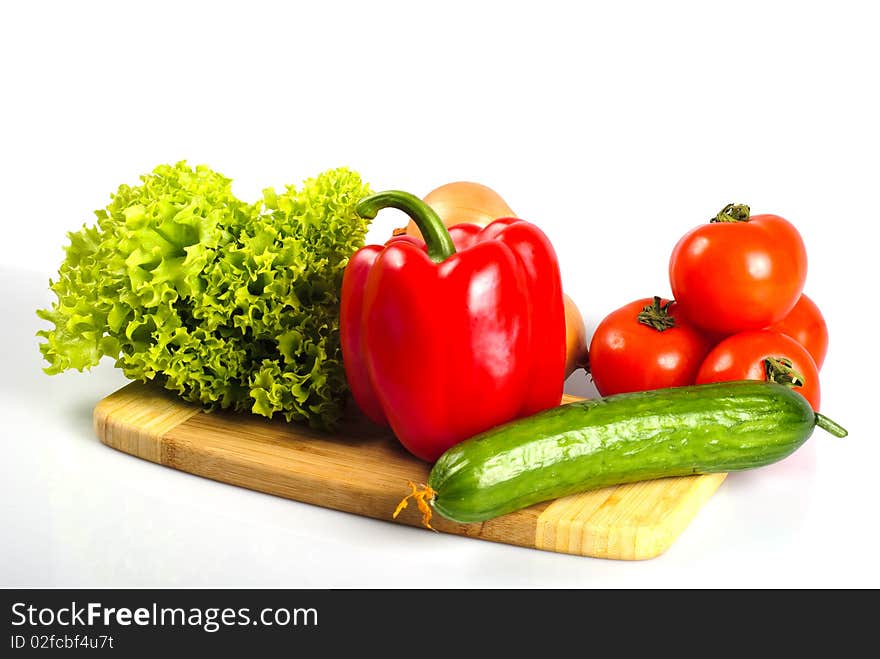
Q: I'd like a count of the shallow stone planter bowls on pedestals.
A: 0